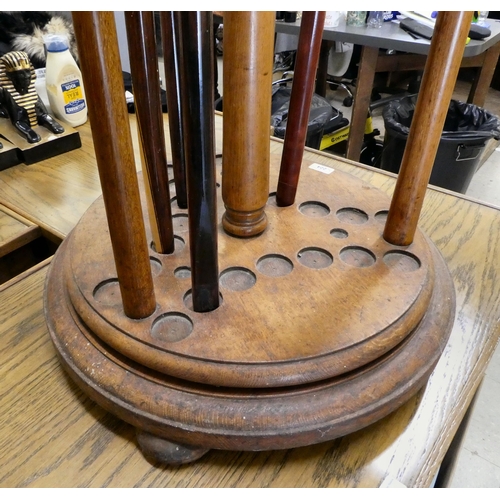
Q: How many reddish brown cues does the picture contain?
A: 1